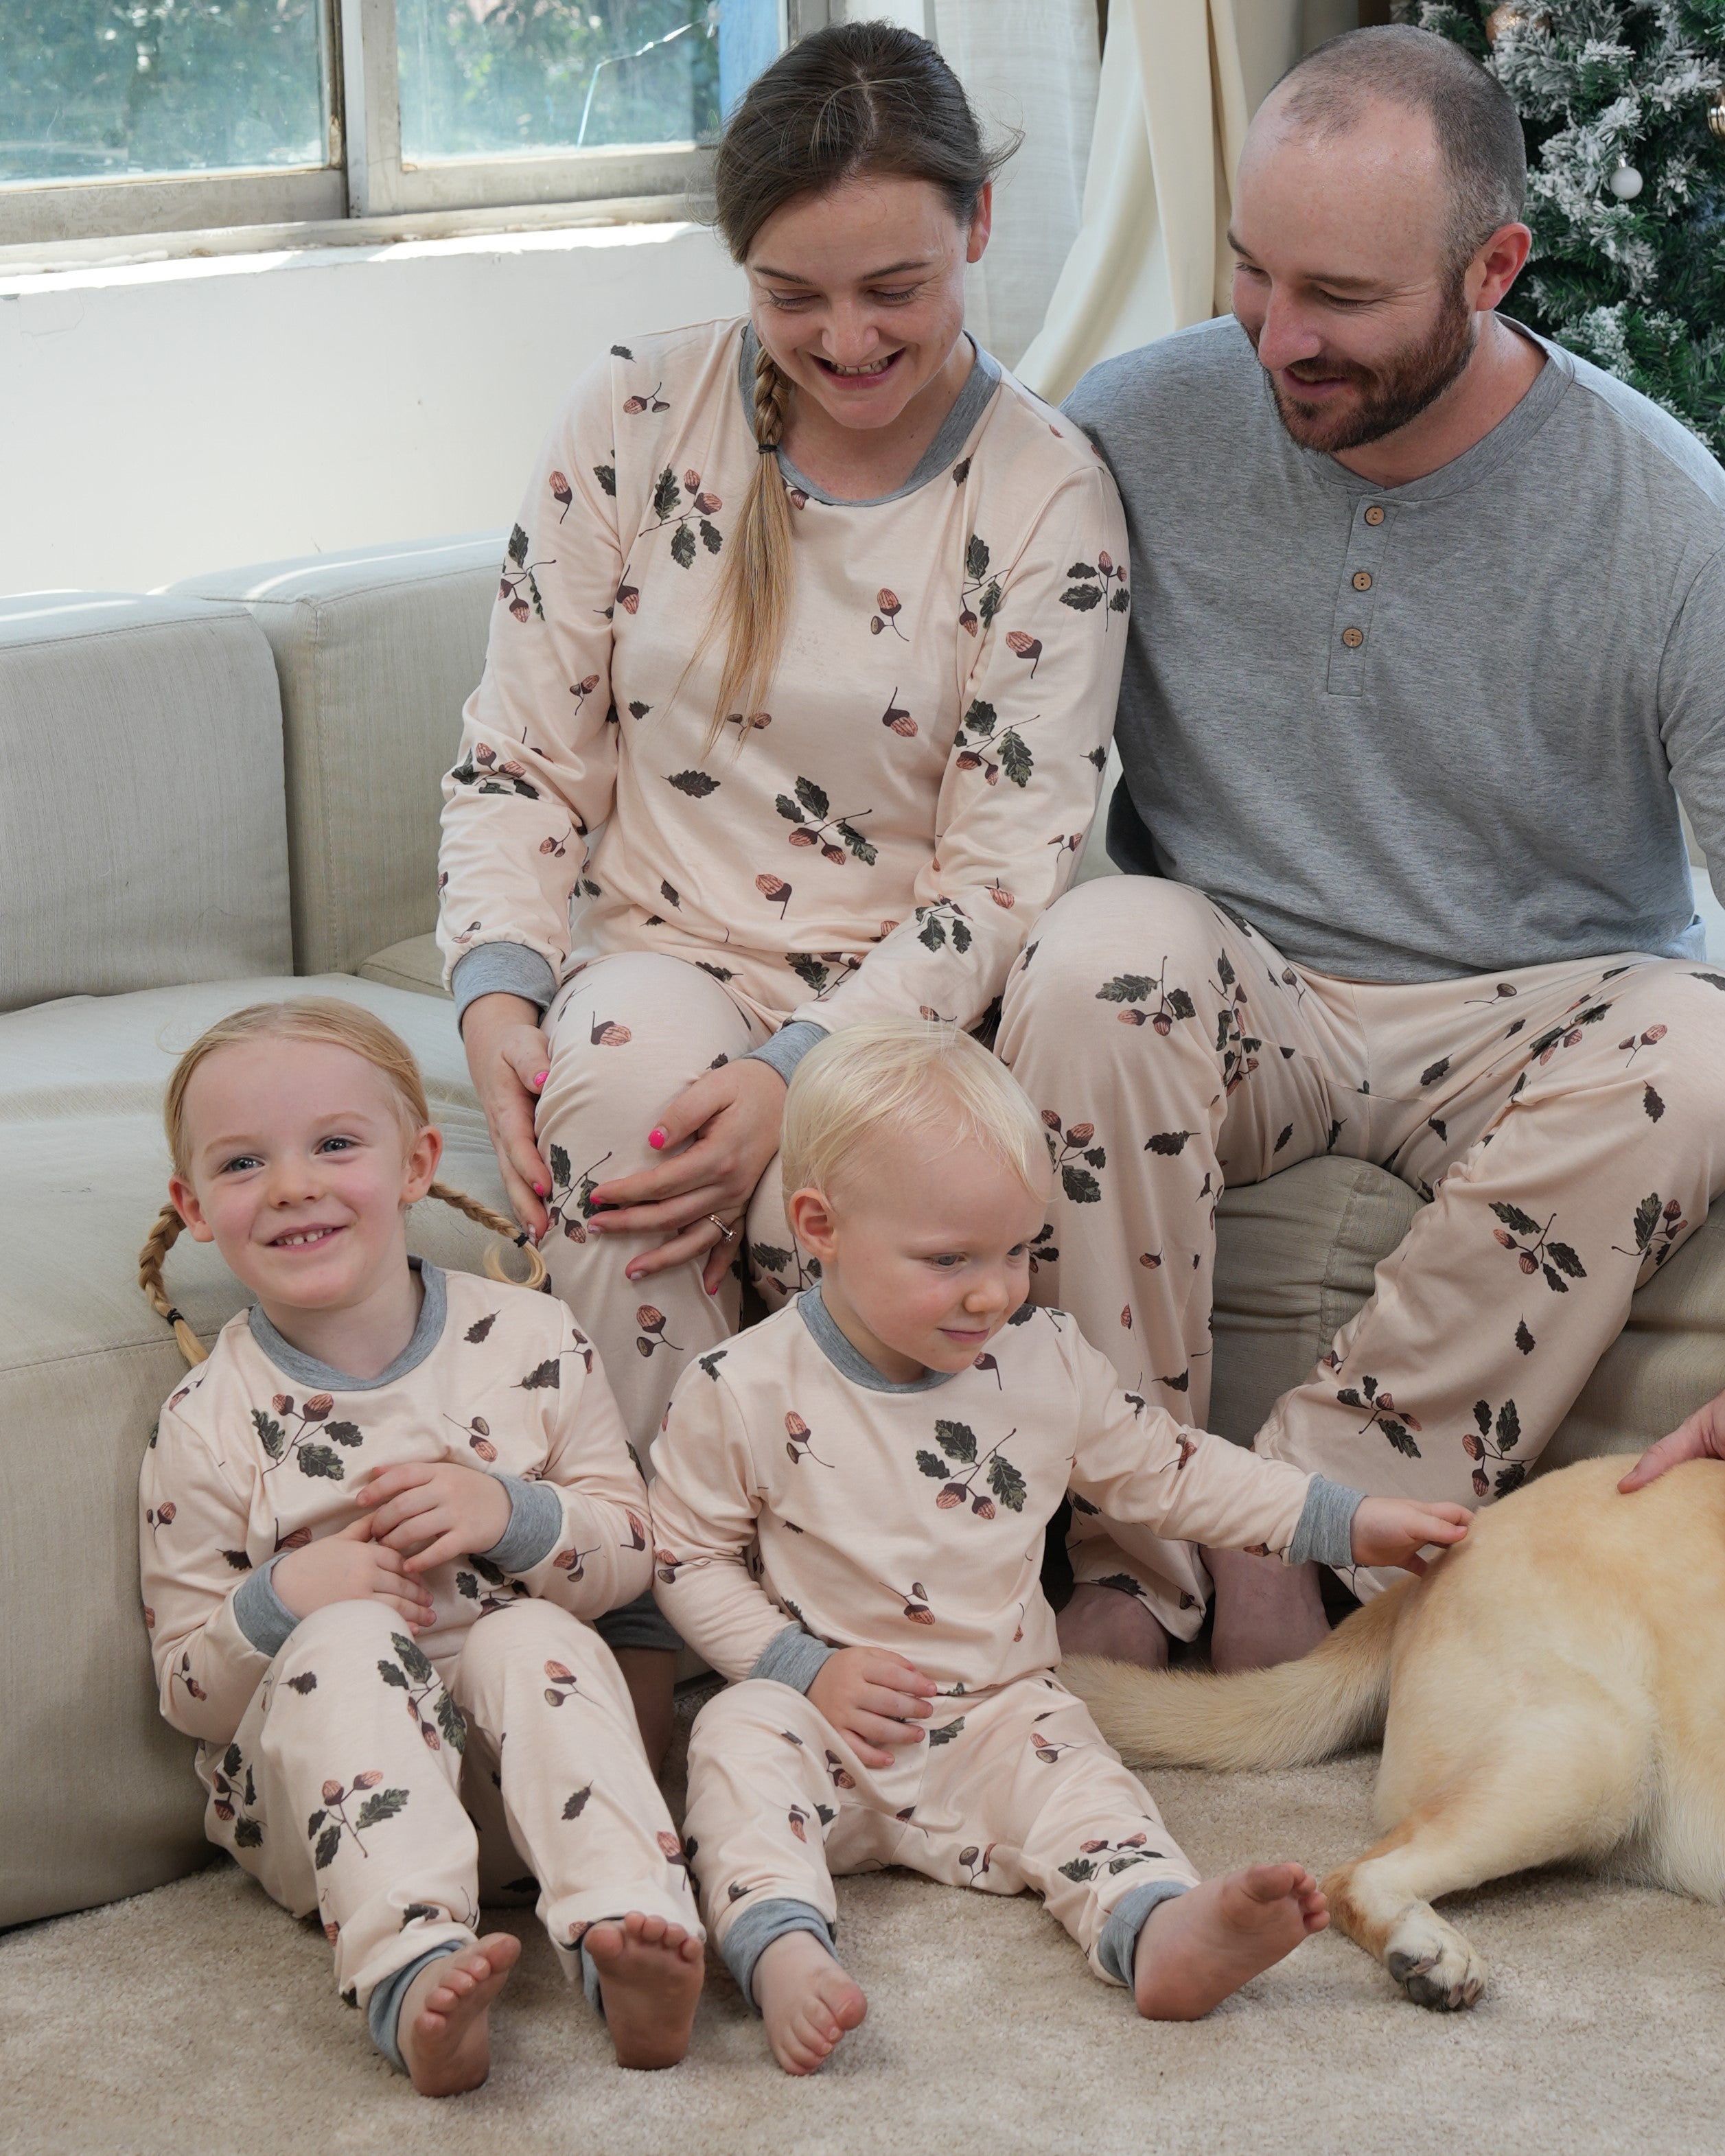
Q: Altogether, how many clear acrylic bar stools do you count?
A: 0